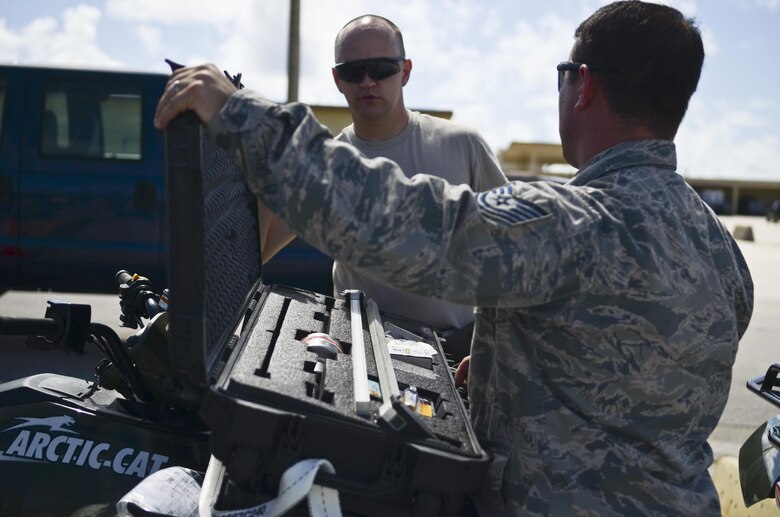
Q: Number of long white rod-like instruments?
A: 2